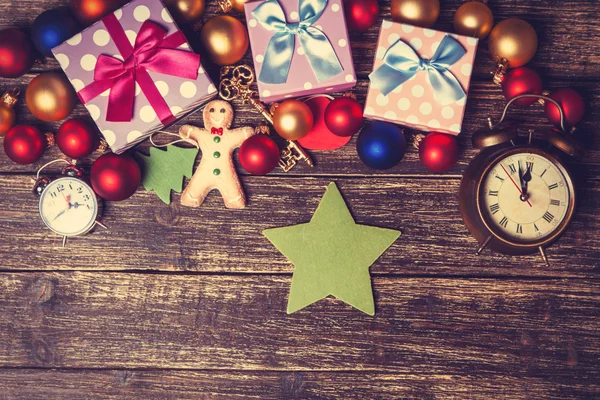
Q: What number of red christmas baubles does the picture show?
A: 11